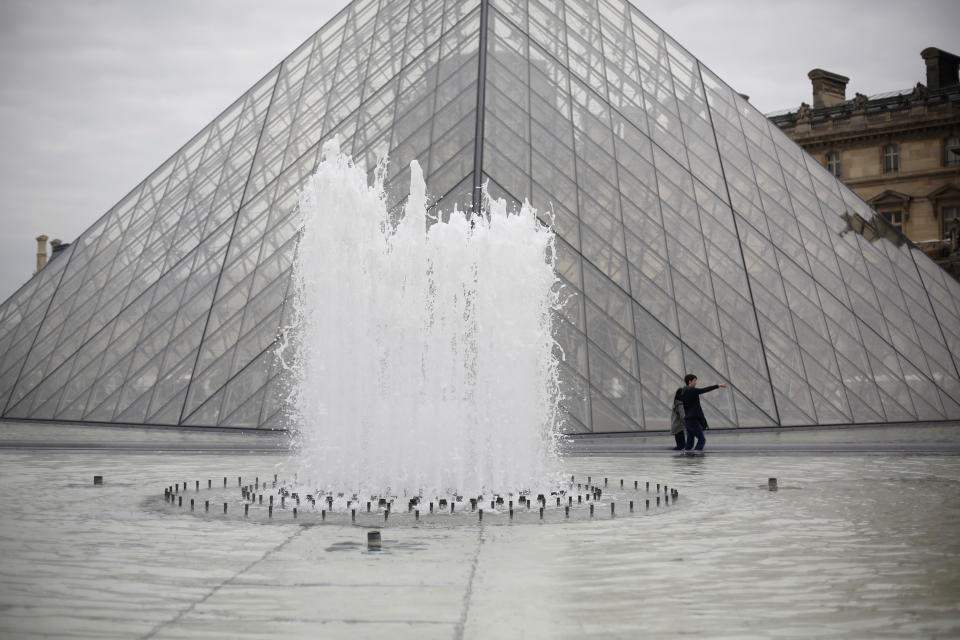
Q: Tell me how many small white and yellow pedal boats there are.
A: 0